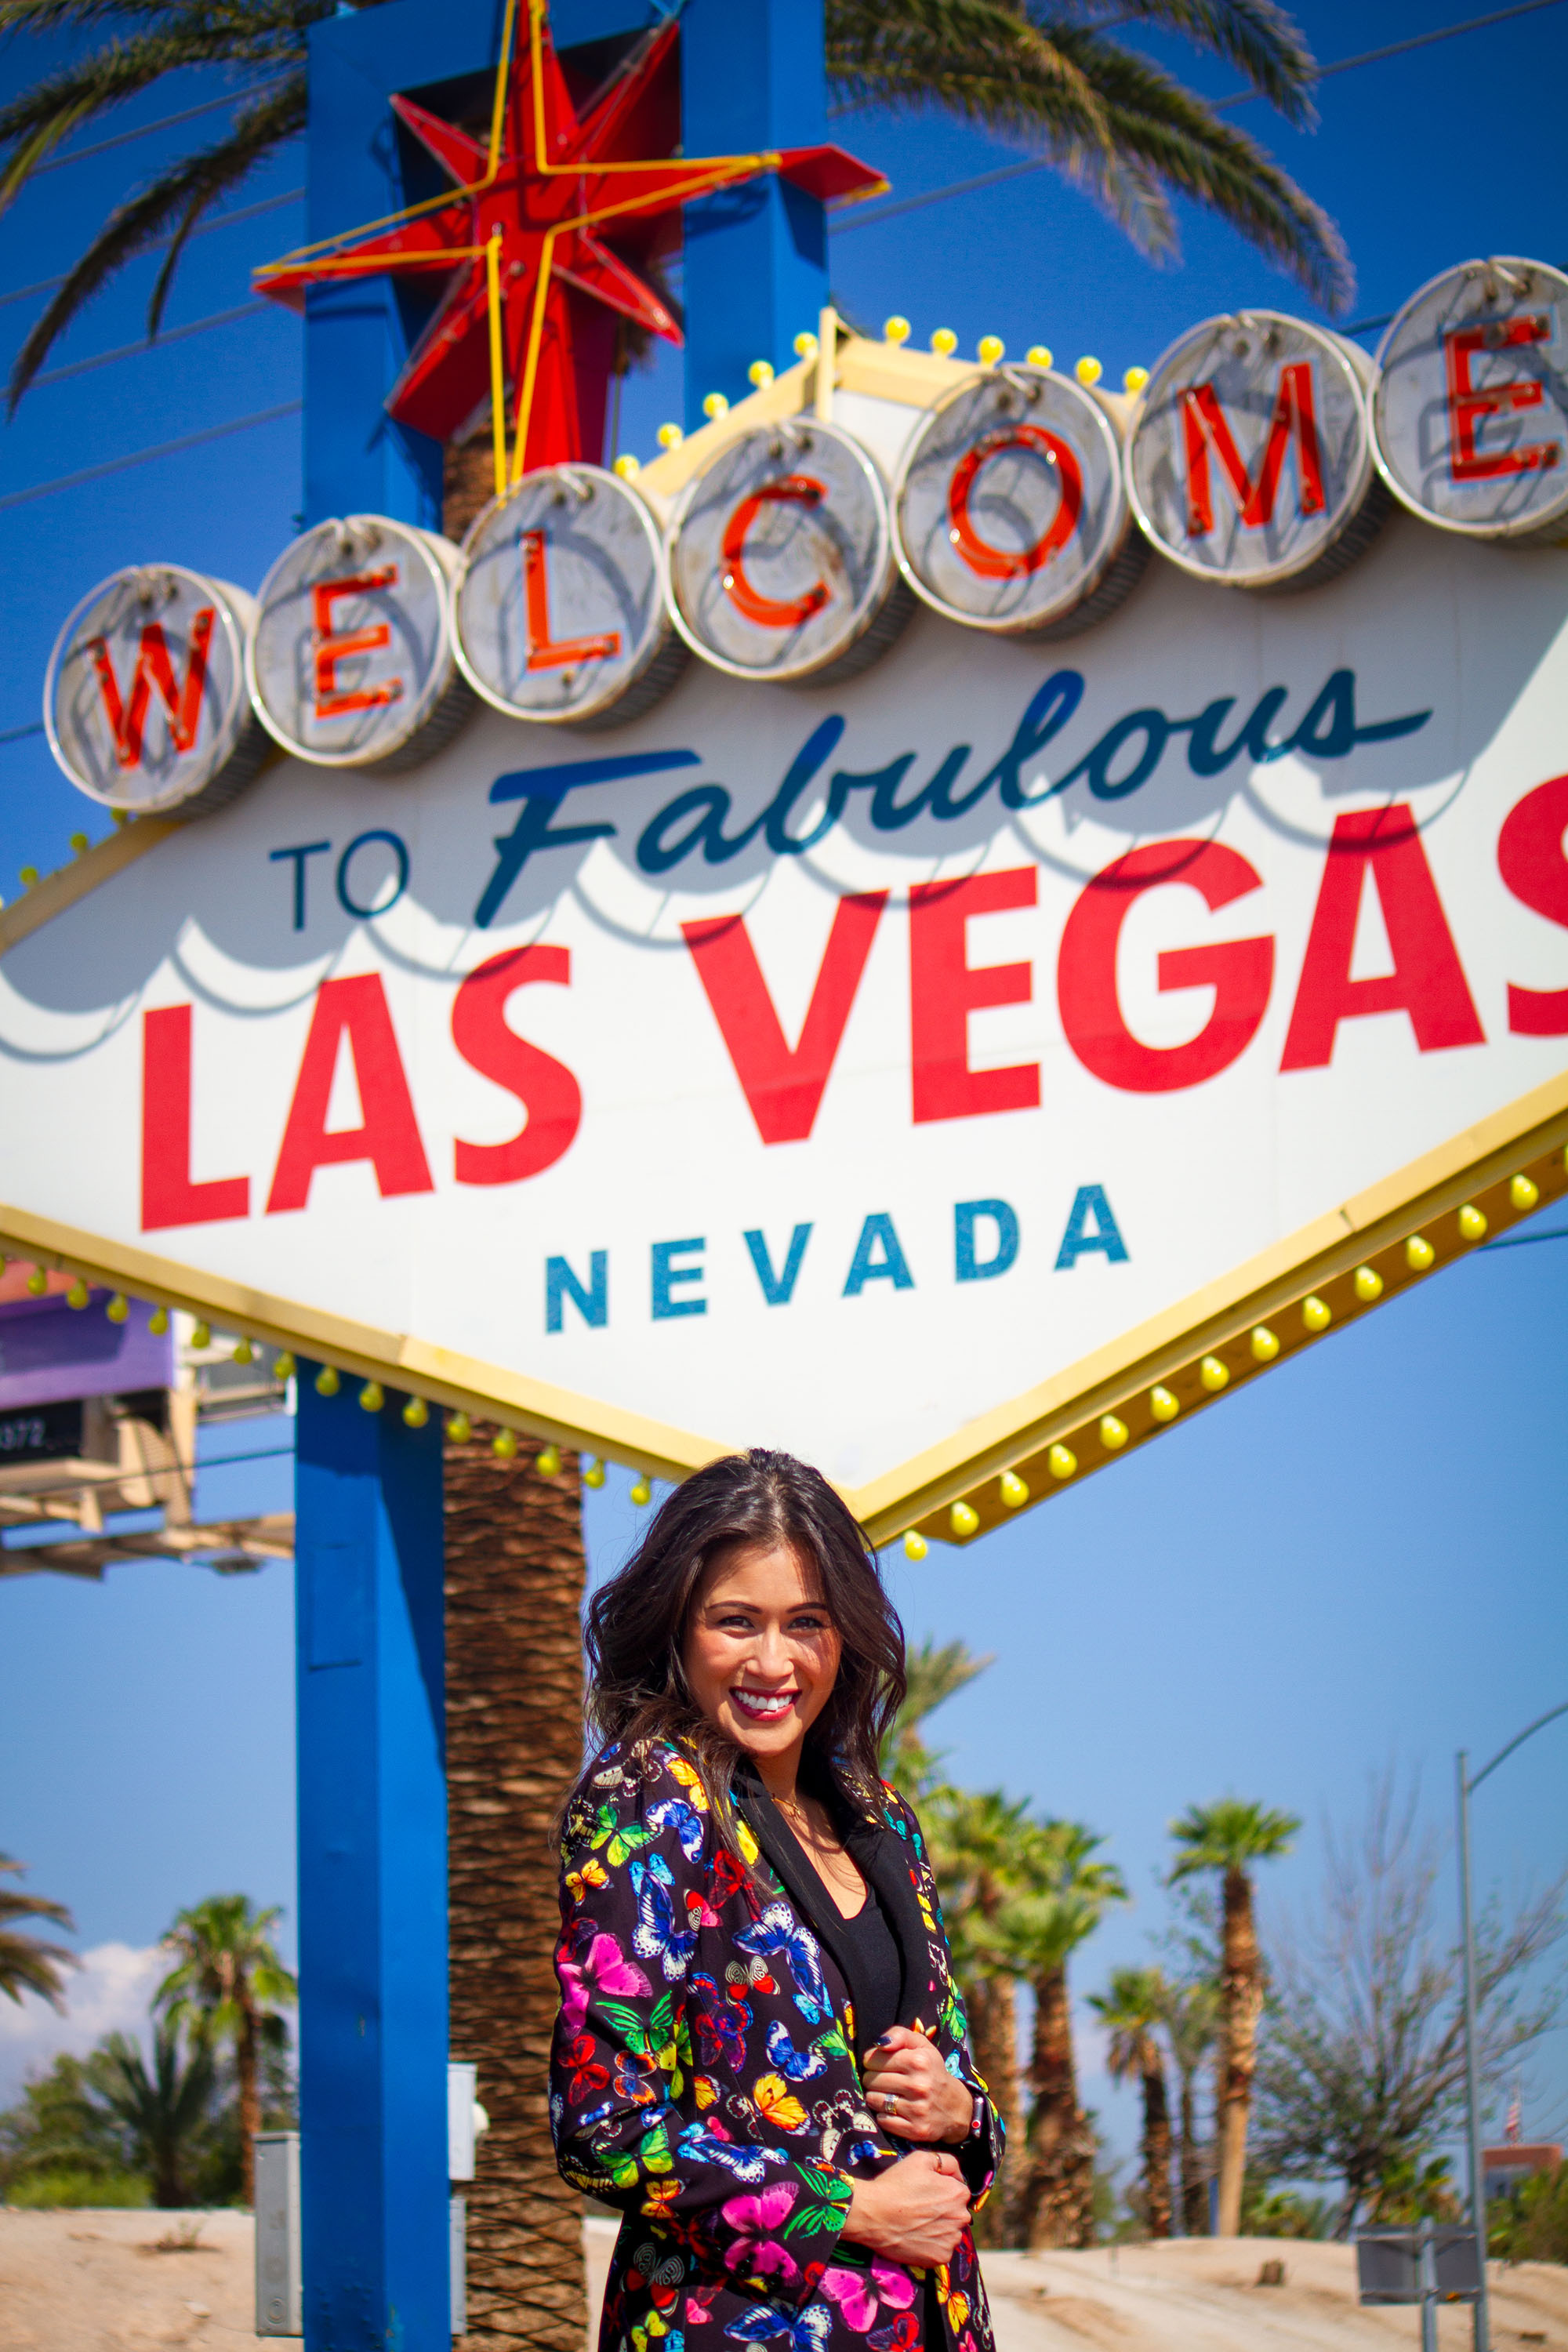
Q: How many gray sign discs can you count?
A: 7